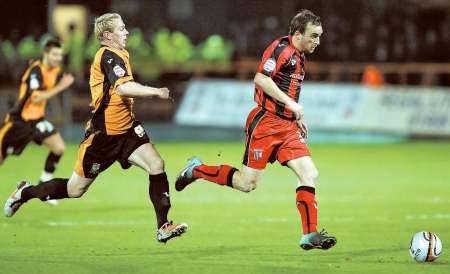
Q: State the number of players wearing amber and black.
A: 2